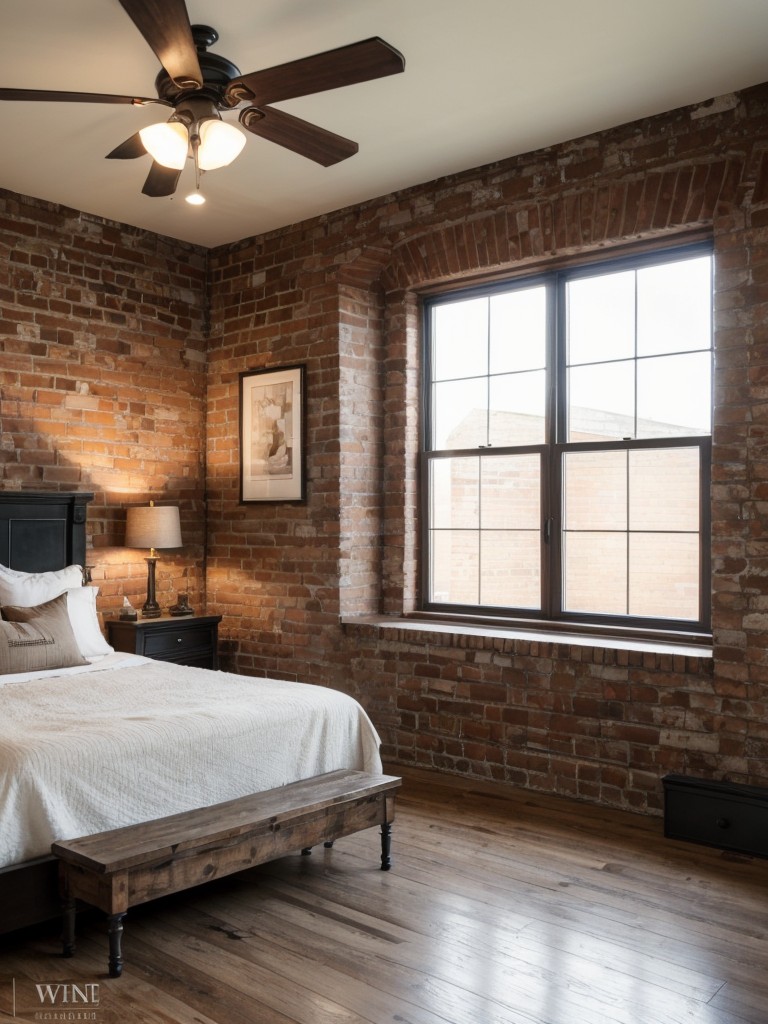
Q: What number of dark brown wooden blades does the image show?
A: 6